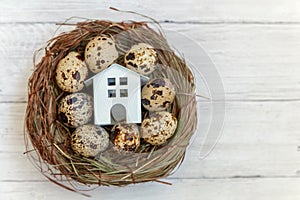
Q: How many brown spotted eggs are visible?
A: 8